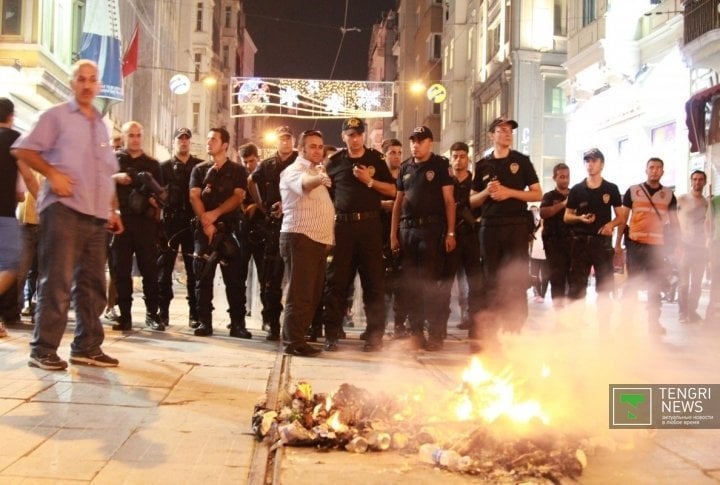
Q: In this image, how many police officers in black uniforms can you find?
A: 12